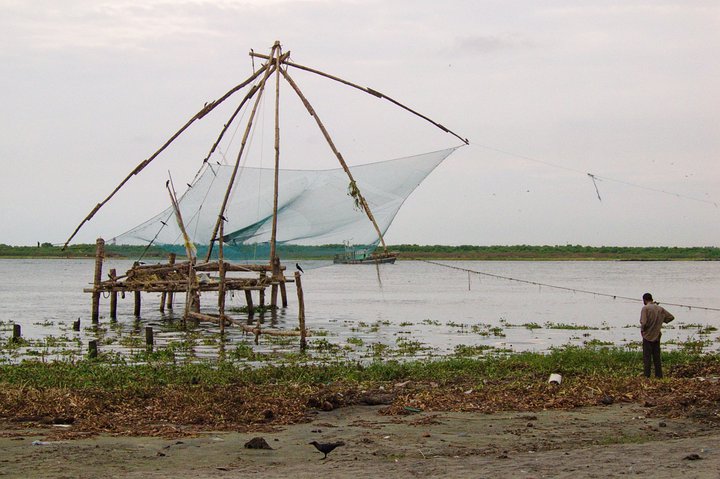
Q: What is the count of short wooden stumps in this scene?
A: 4